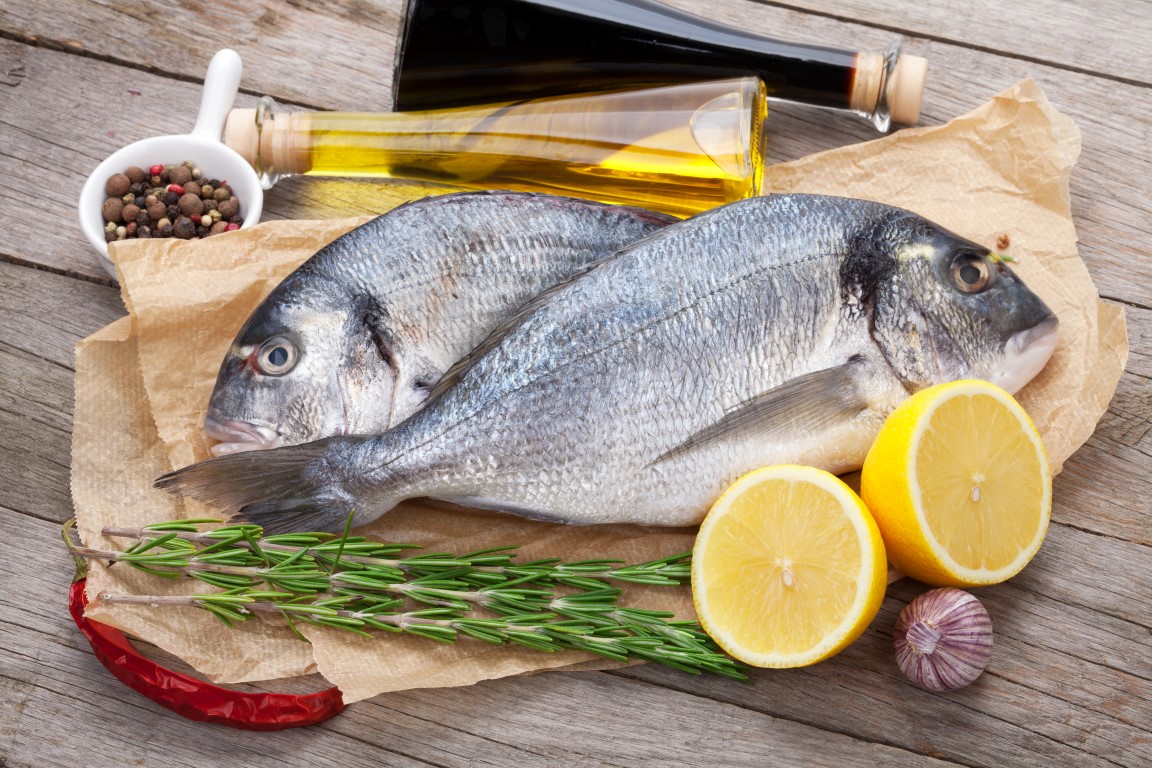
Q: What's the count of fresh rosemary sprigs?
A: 3